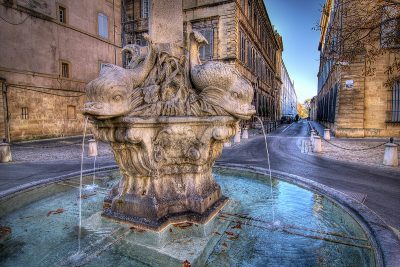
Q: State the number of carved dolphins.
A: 2